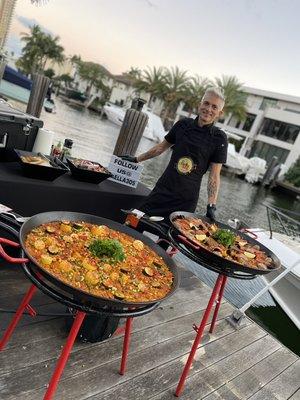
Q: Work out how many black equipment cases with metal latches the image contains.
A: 1